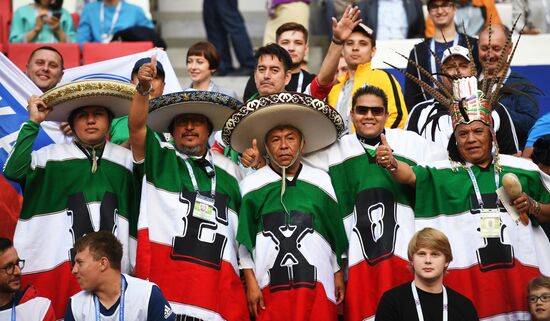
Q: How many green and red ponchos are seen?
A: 5